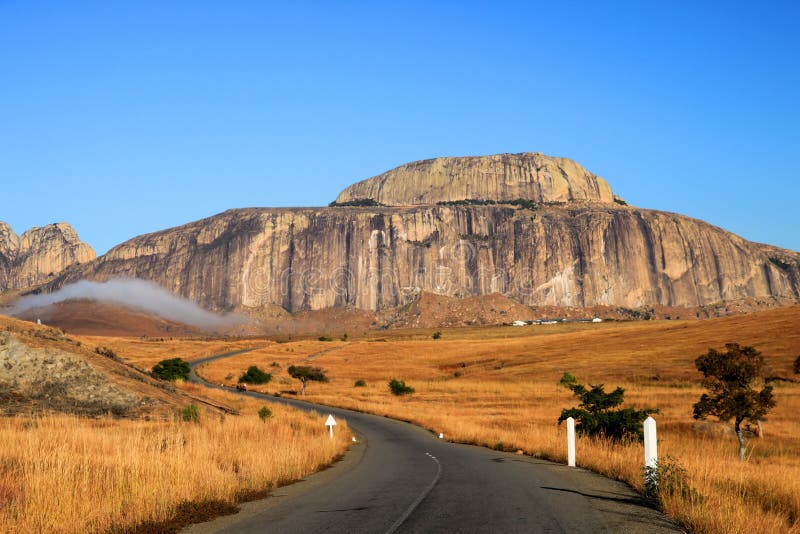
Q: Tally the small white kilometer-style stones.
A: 2